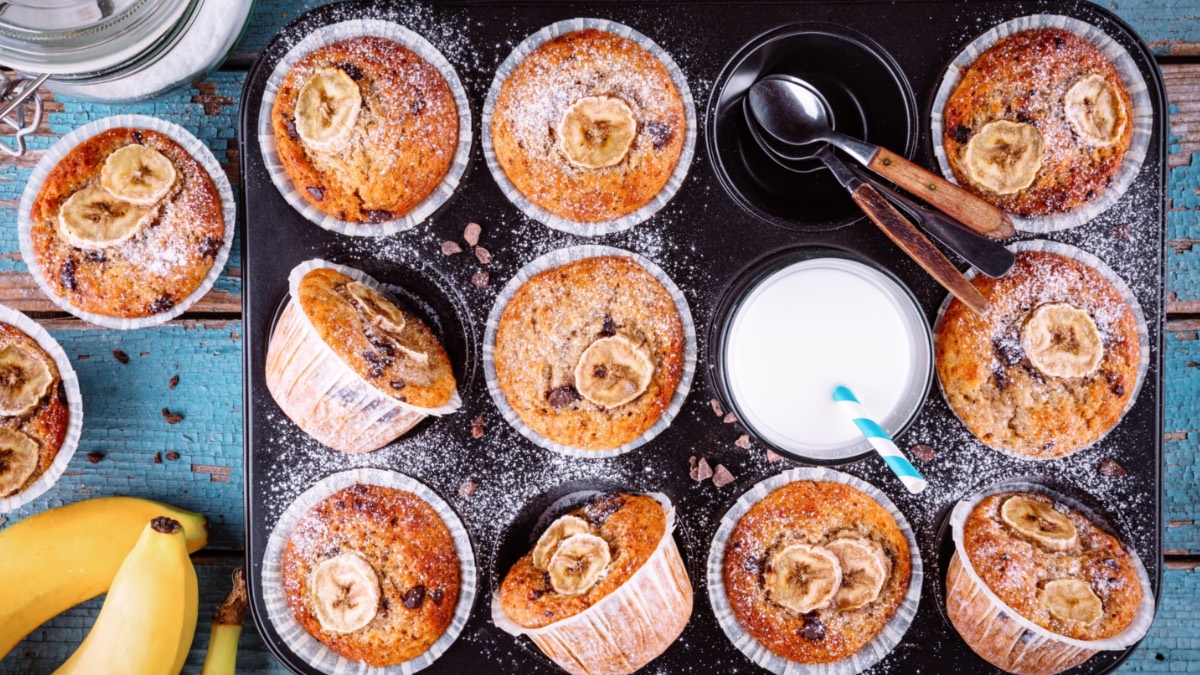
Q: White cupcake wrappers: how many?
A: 12